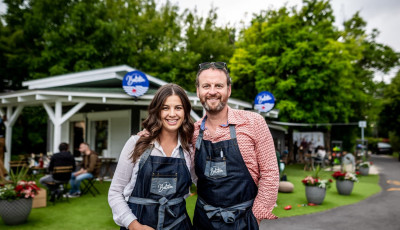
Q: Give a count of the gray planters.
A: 4